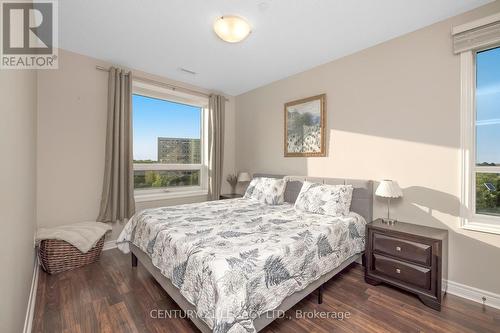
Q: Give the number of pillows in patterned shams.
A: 2